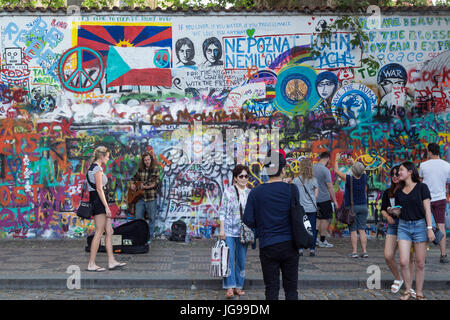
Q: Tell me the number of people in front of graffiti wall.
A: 10